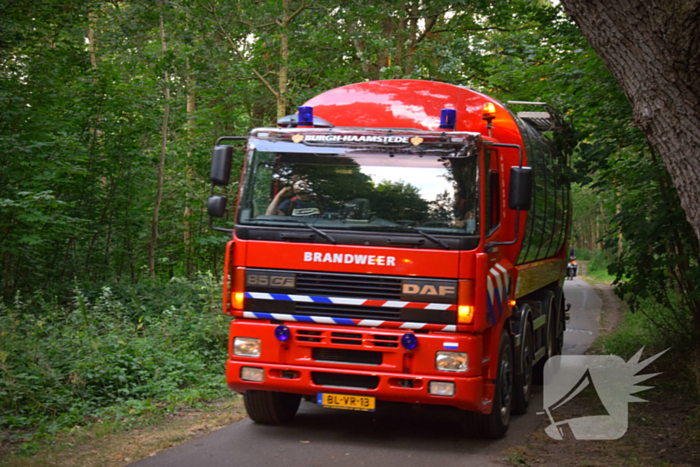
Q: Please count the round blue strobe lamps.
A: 2